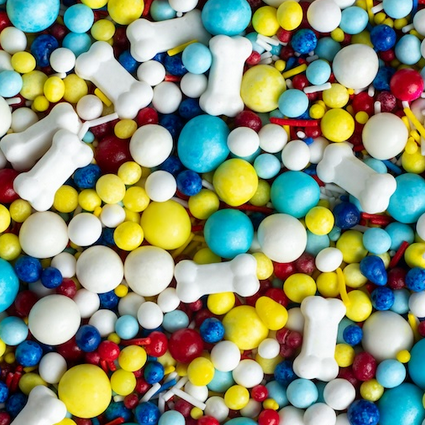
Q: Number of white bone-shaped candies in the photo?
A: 9